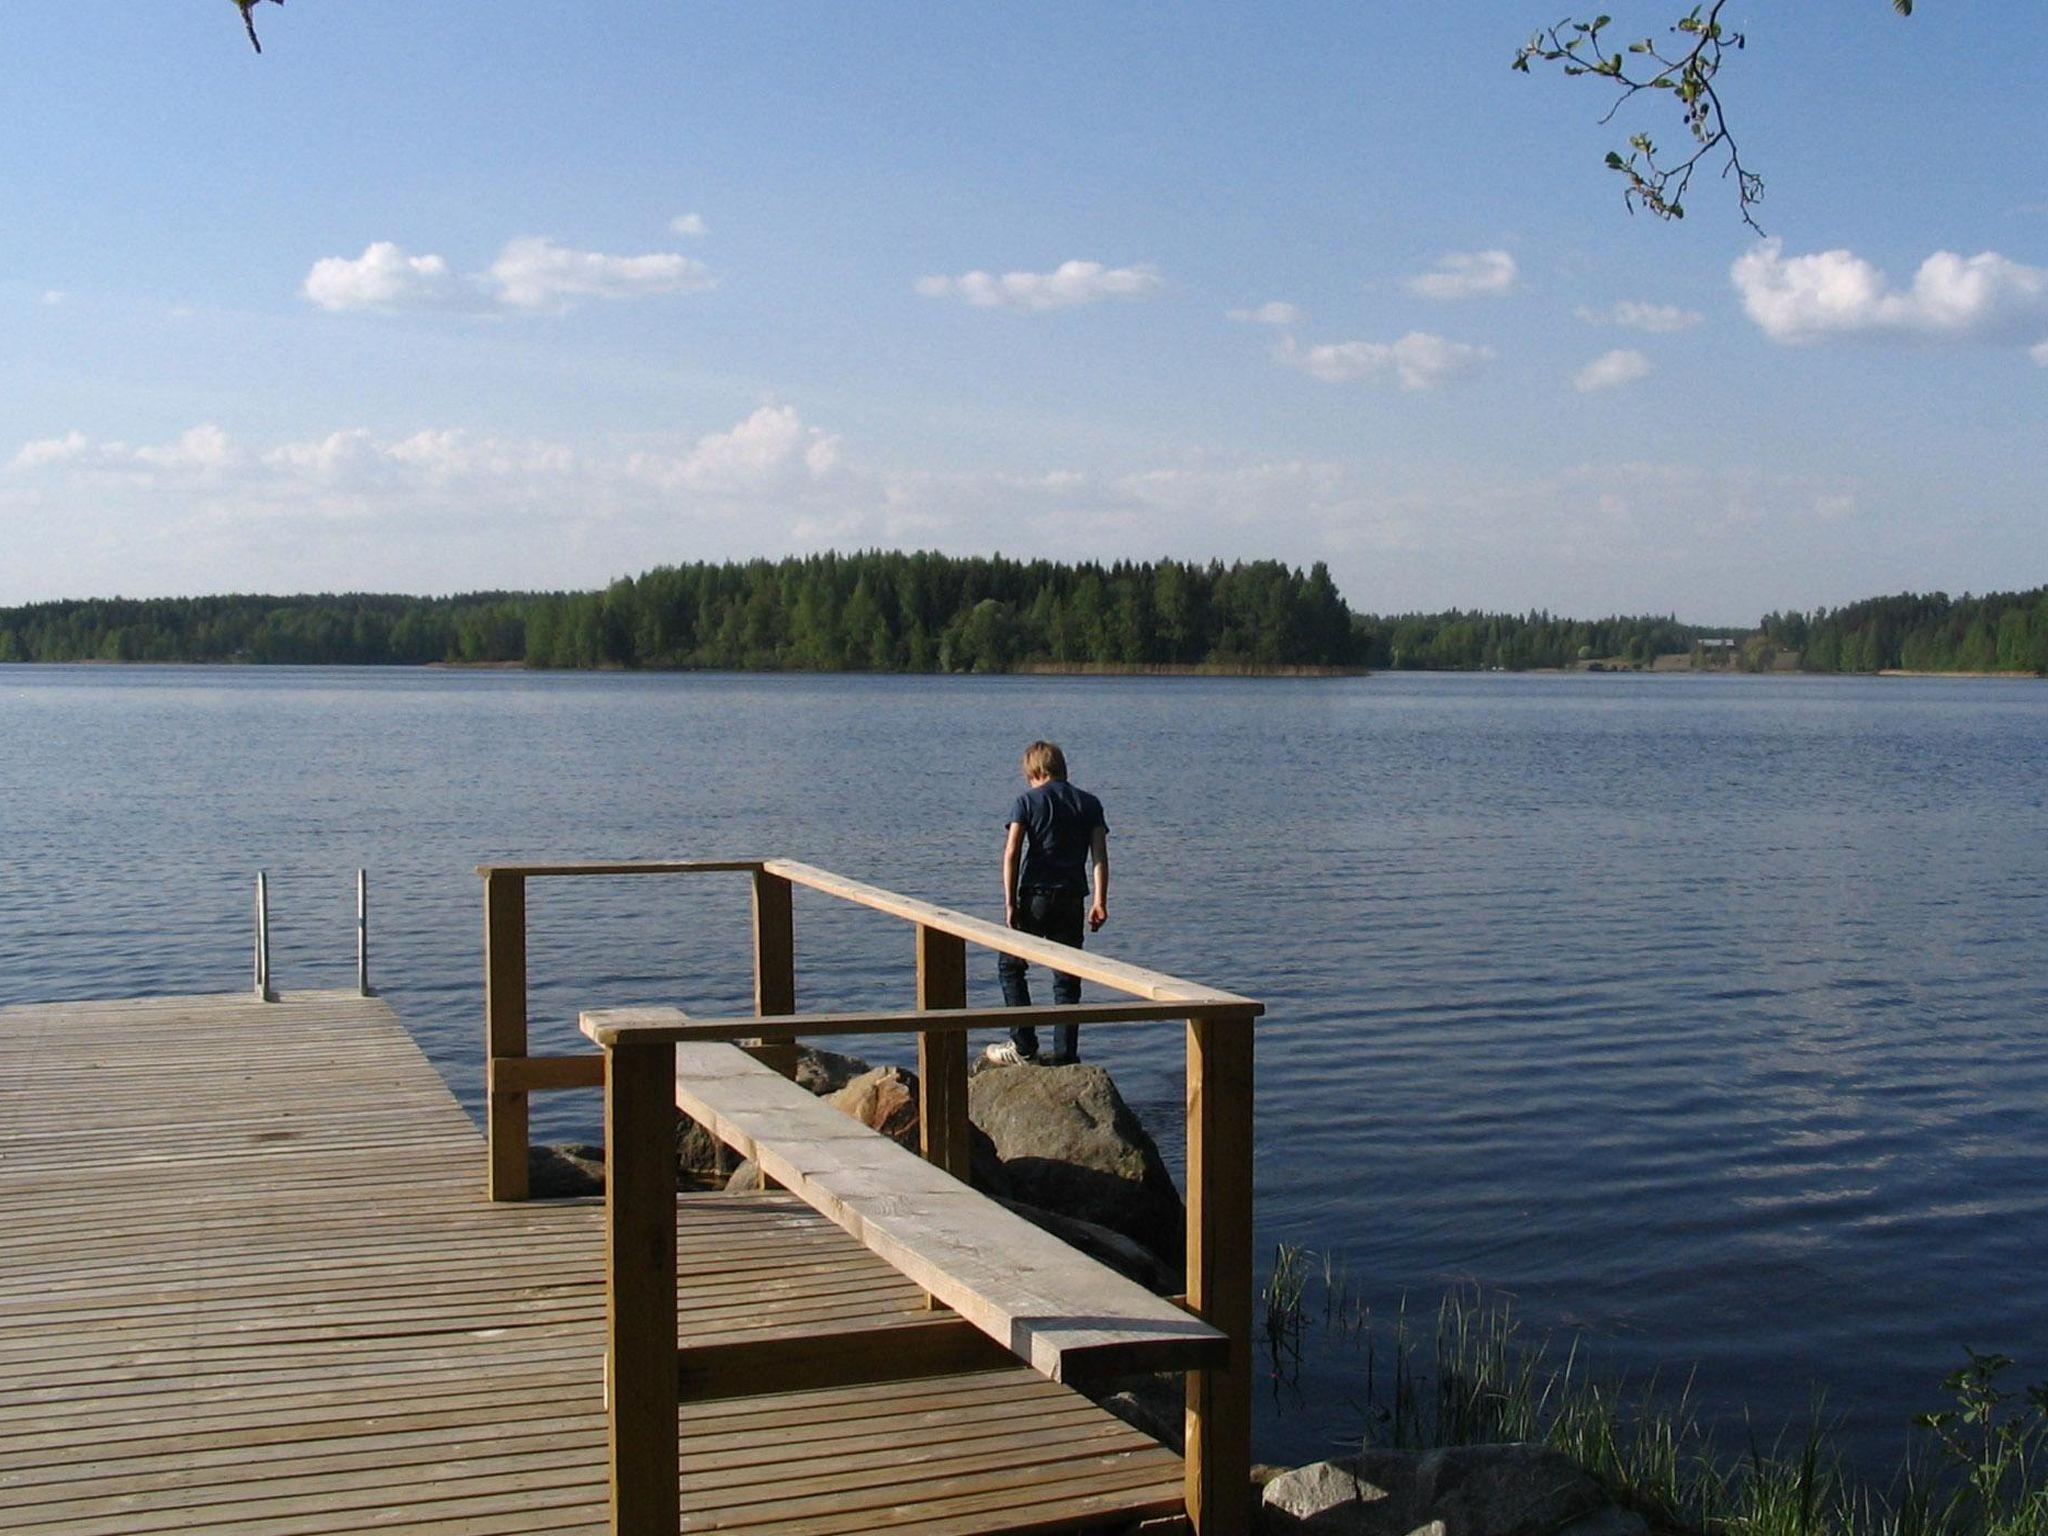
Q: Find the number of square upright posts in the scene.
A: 5